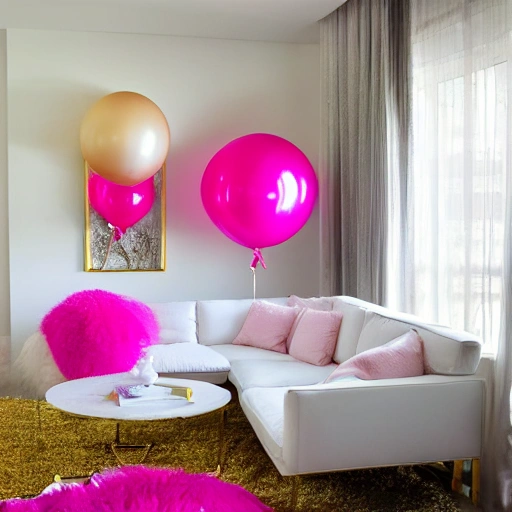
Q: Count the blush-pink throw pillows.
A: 4